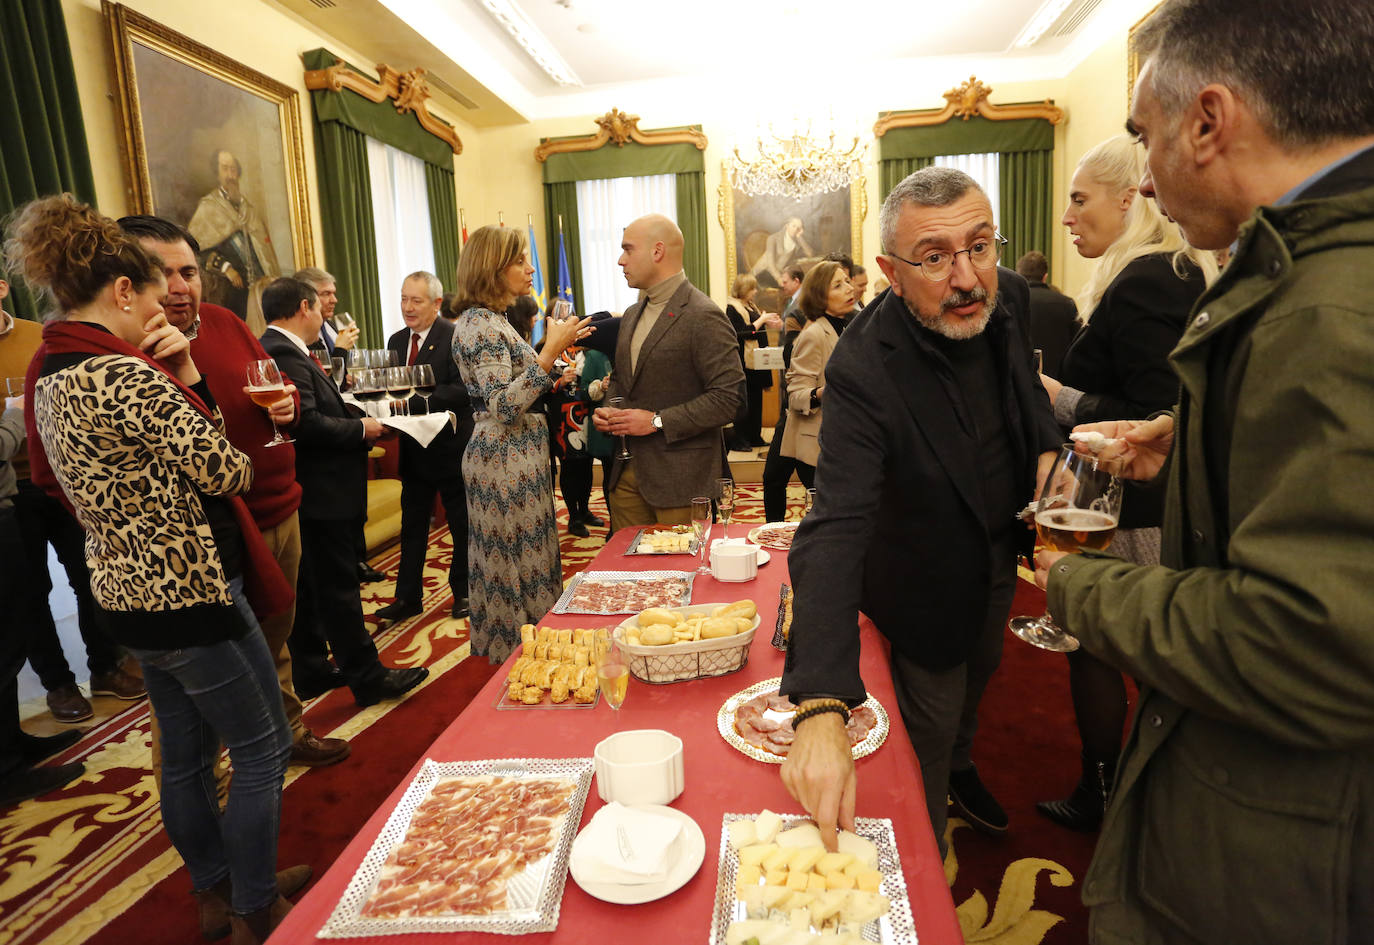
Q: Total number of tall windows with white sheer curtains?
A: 3